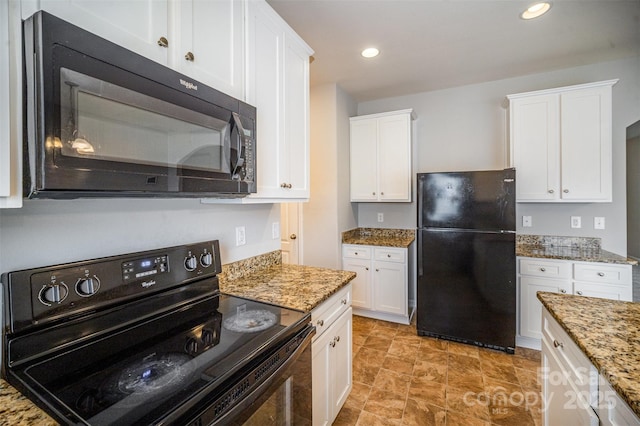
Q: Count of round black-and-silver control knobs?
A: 4